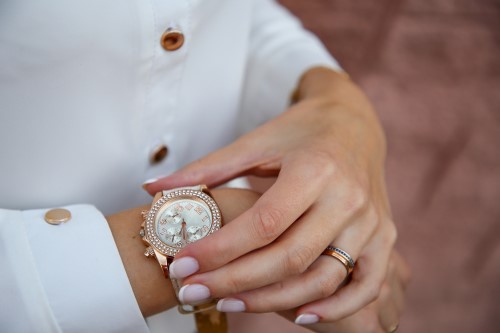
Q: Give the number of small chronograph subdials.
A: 3